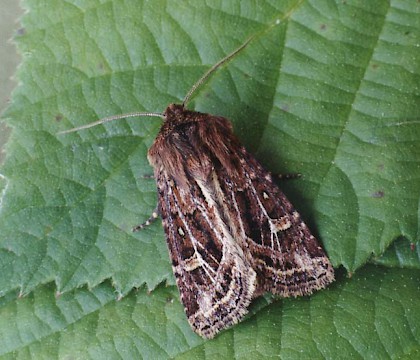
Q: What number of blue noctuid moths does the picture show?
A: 0